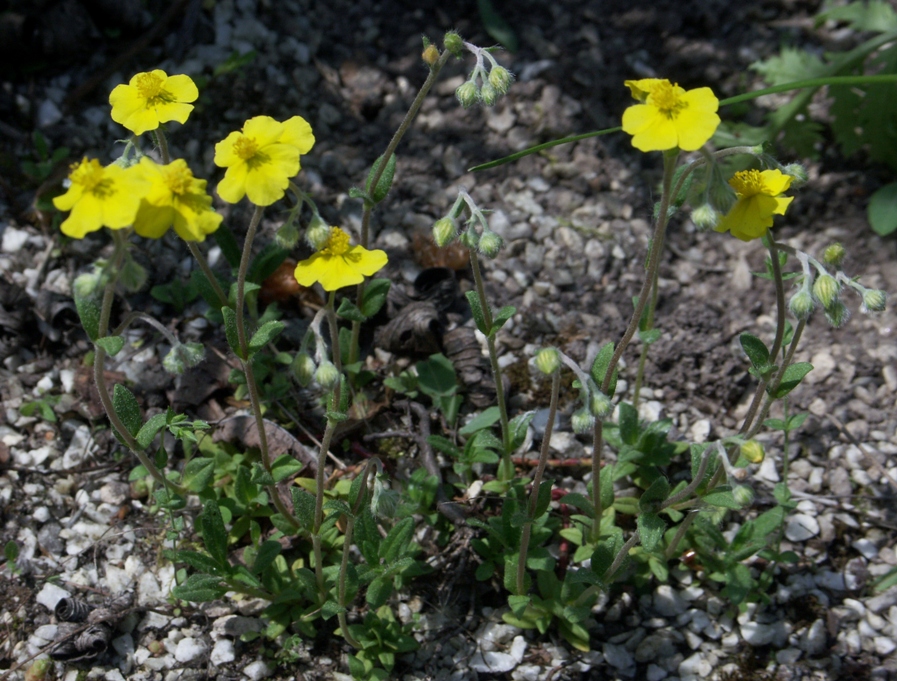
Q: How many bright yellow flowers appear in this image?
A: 7